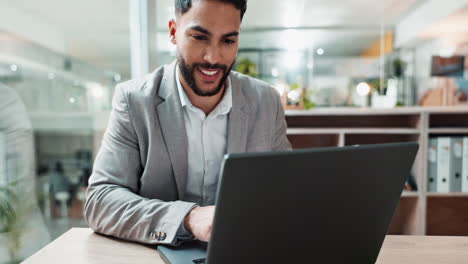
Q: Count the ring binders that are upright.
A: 4